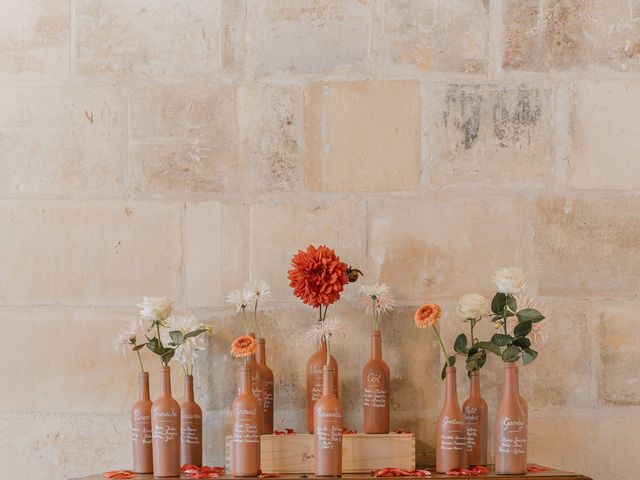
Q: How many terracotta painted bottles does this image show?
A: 13